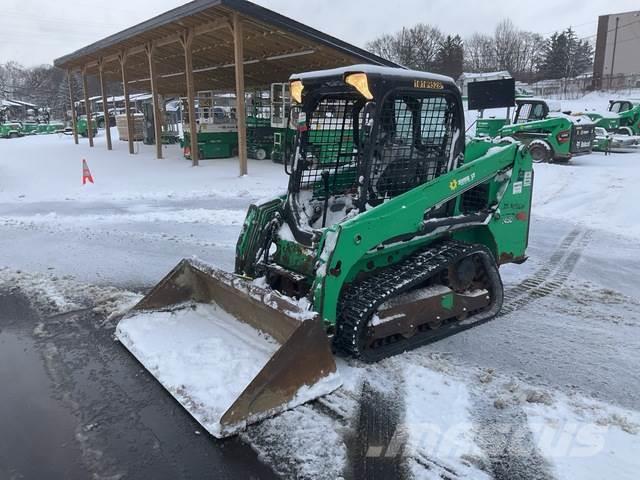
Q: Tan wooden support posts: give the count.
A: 7